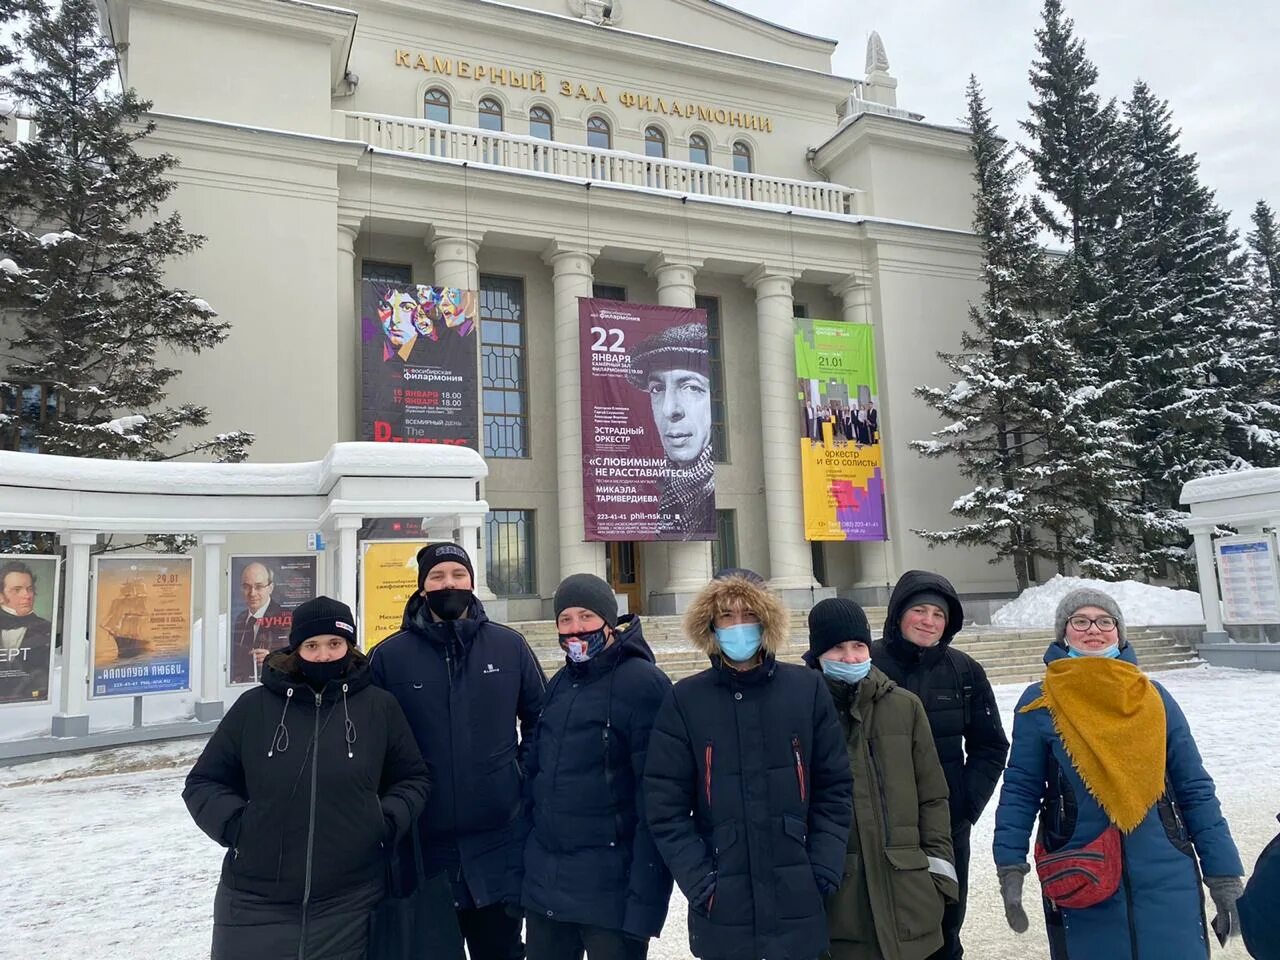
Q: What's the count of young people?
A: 7